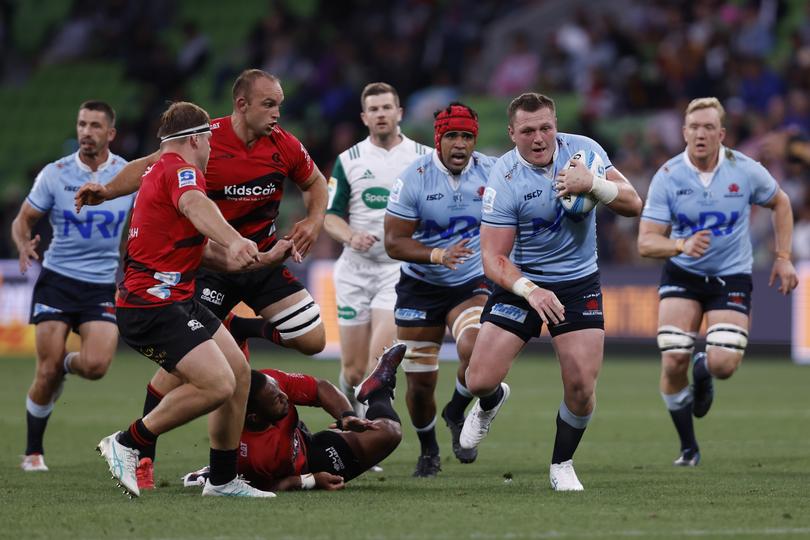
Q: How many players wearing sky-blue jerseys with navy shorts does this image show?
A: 4